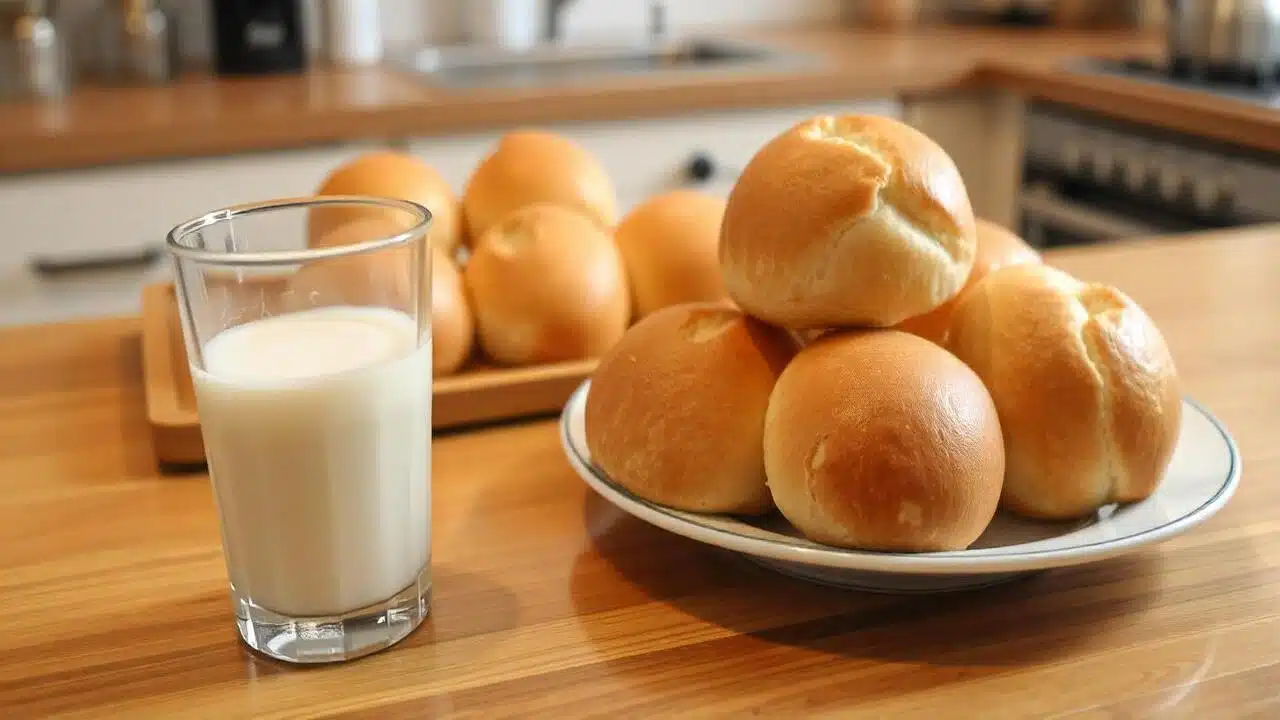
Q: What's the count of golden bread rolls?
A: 10